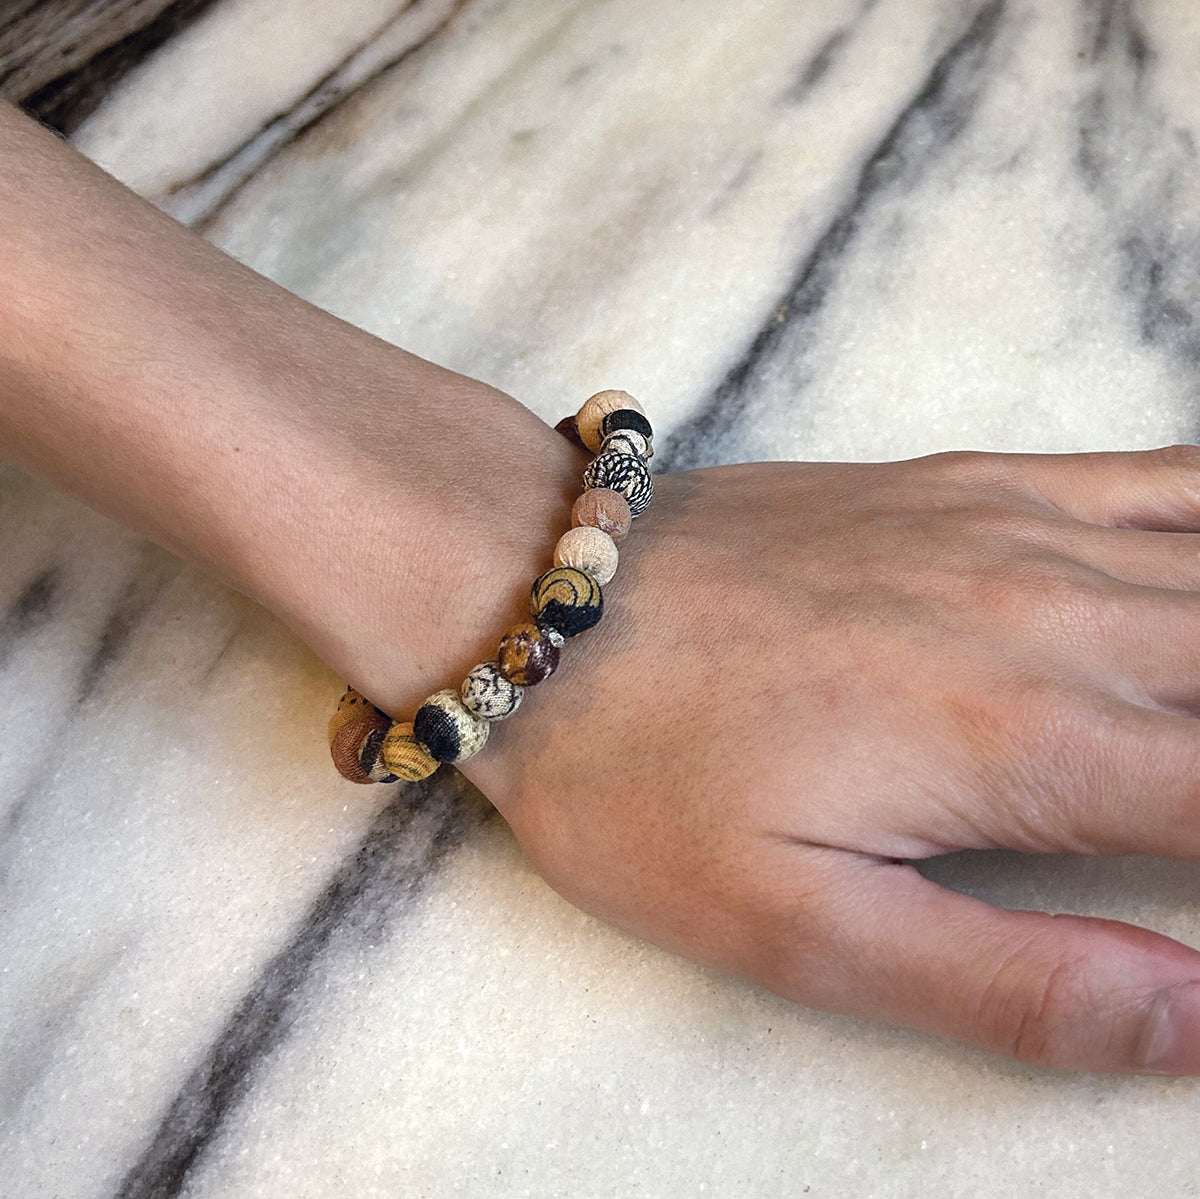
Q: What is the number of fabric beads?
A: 15